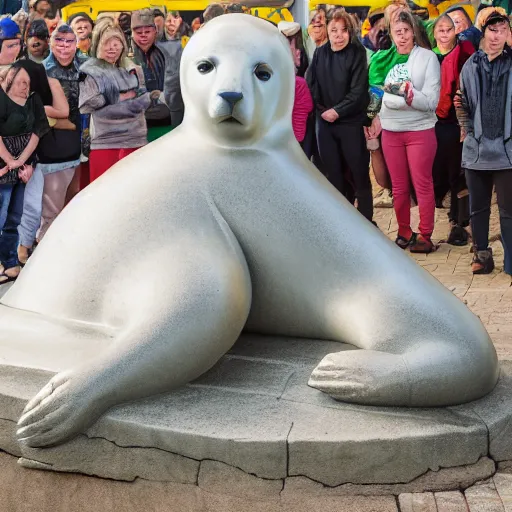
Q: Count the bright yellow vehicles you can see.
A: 2